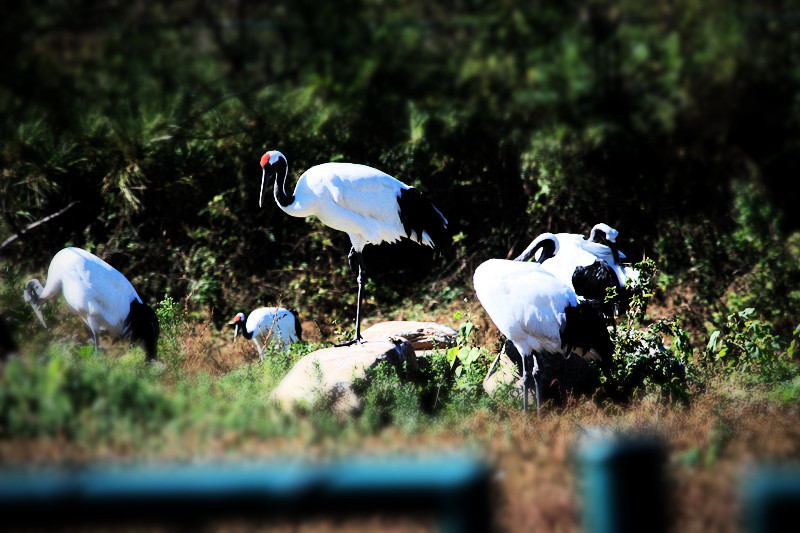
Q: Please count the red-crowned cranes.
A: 5